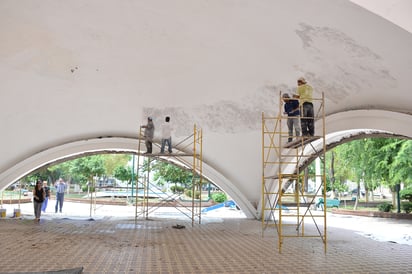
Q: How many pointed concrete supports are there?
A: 1